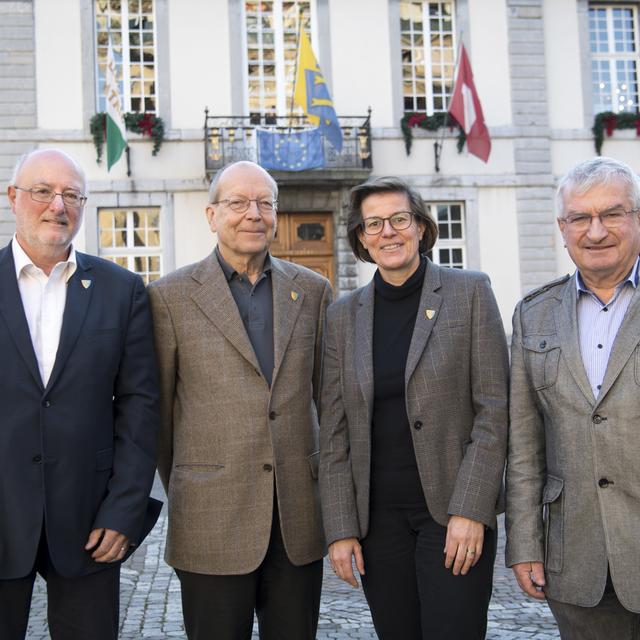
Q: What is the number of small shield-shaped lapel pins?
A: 3